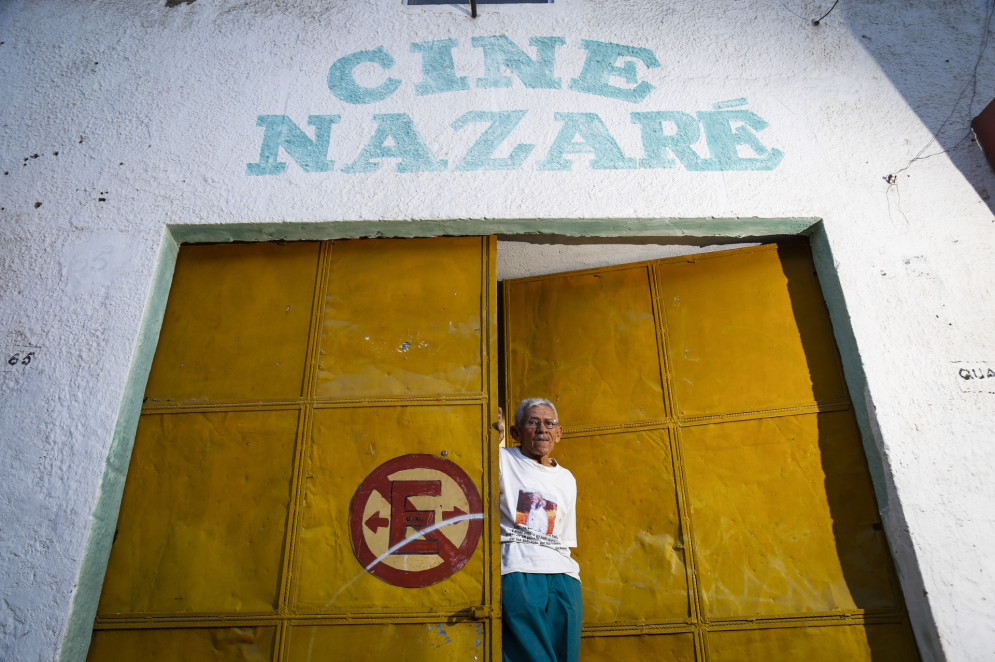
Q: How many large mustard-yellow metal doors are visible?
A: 2